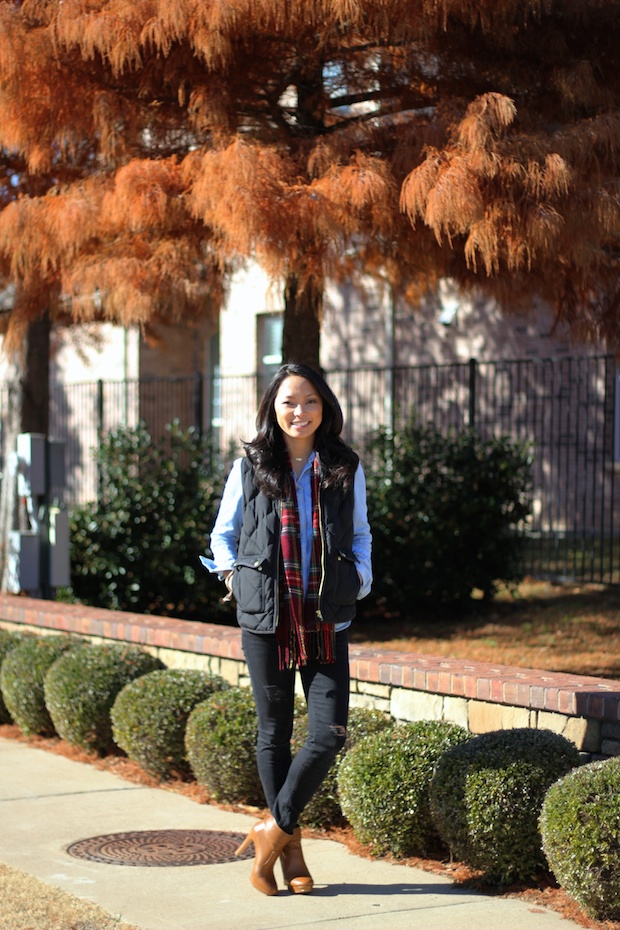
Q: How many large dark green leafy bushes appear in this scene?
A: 2